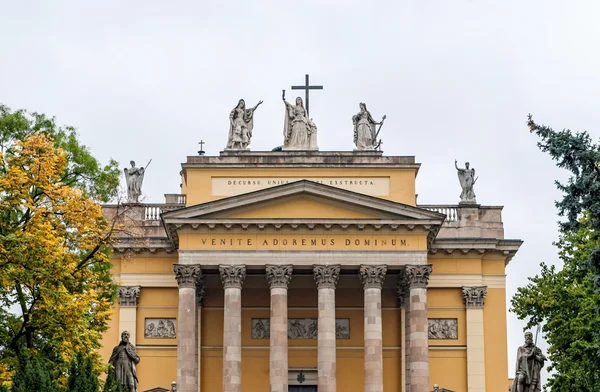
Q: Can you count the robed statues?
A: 7